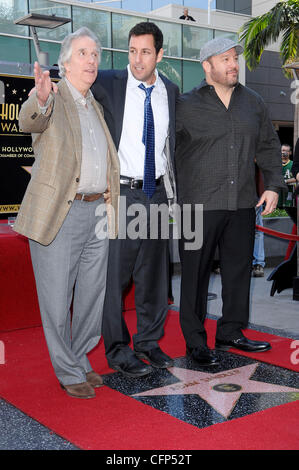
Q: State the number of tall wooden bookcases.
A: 0